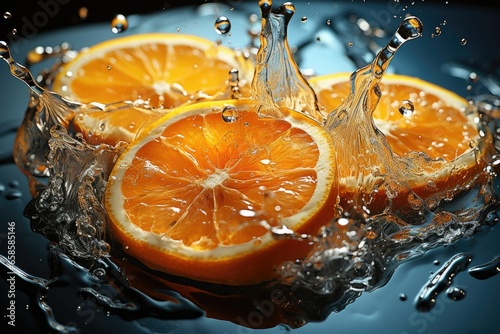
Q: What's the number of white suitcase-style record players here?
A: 0